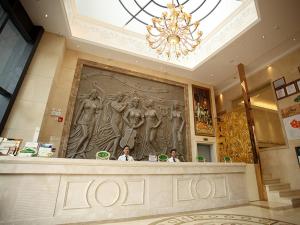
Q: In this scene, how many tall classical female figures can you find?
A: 5